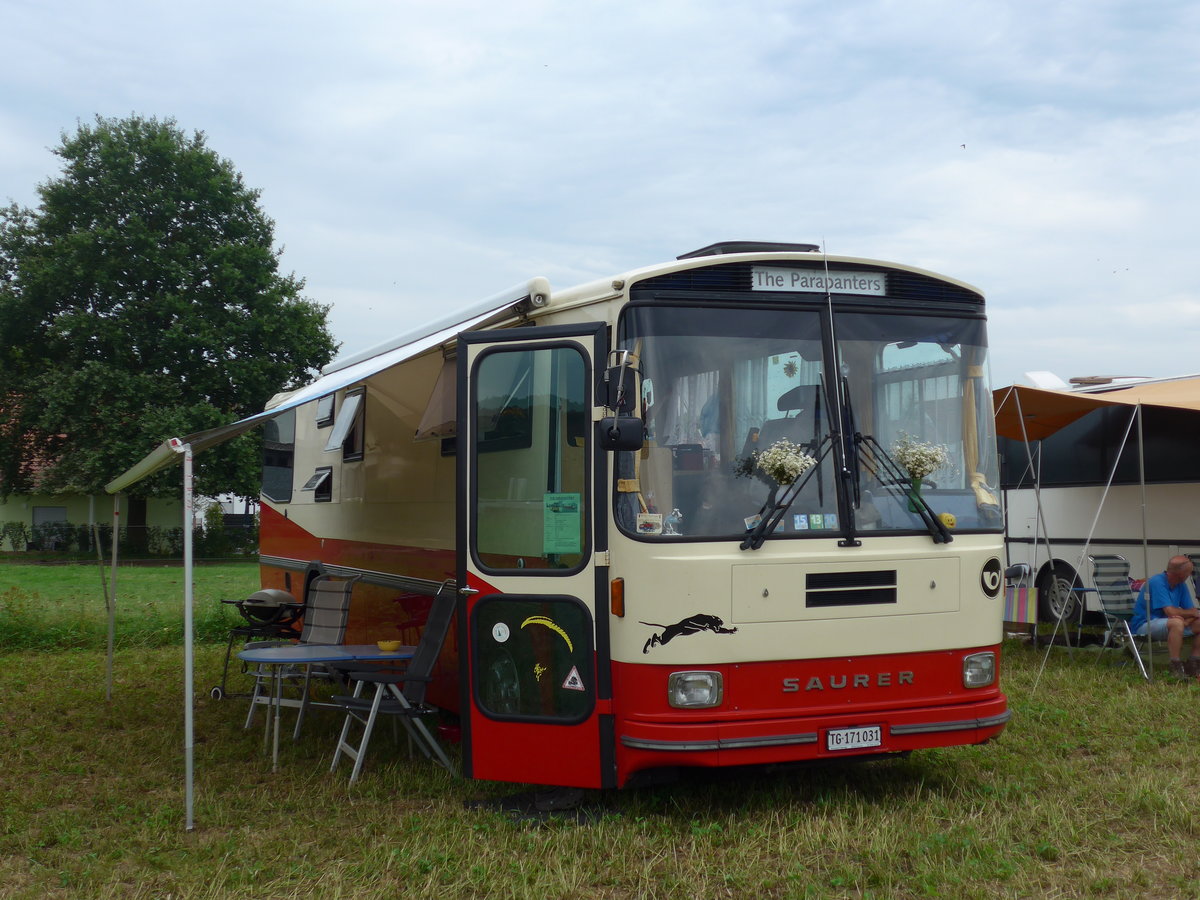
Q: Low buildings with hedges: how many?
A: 1